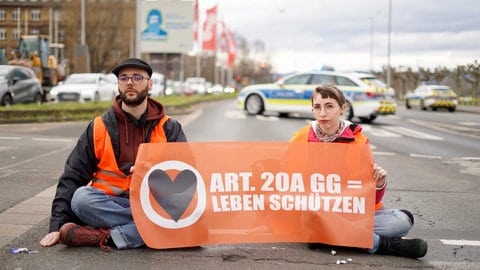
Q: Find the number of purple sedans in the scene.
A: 0